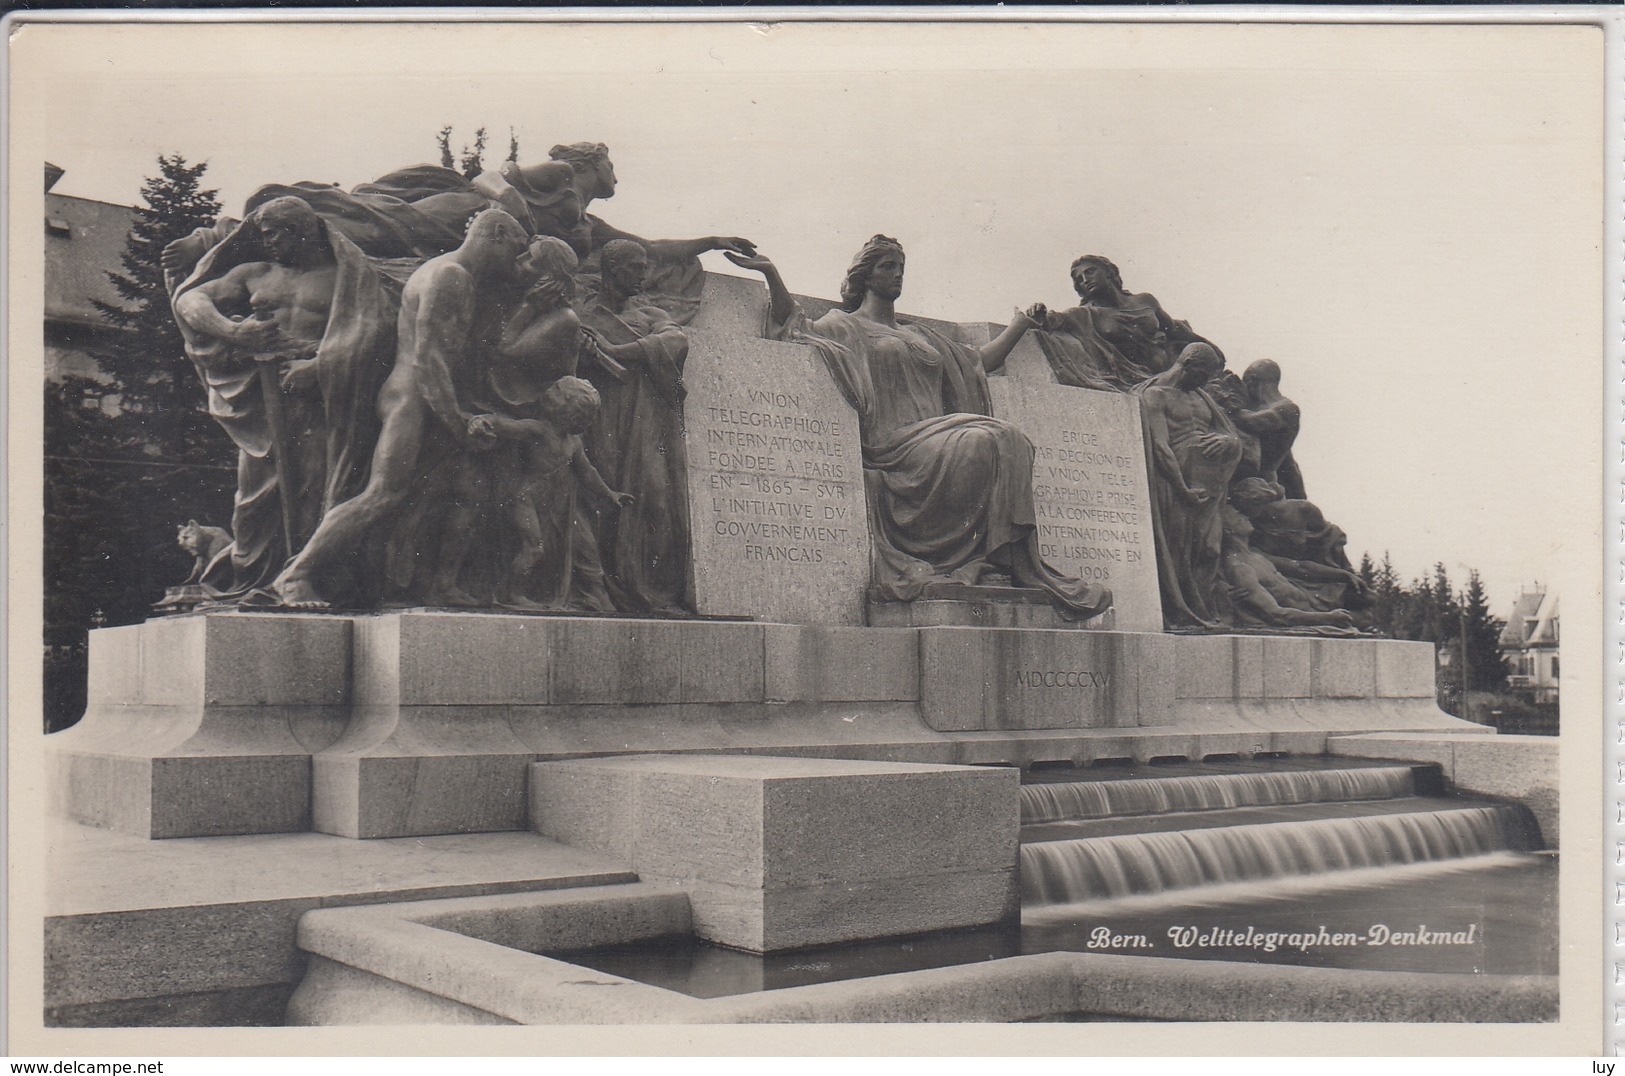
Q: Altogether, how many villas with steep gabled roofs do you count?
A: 1